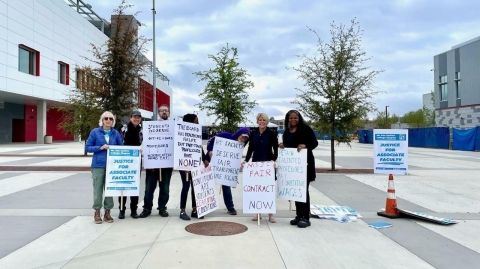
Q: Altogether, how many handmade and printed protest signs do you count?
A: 8